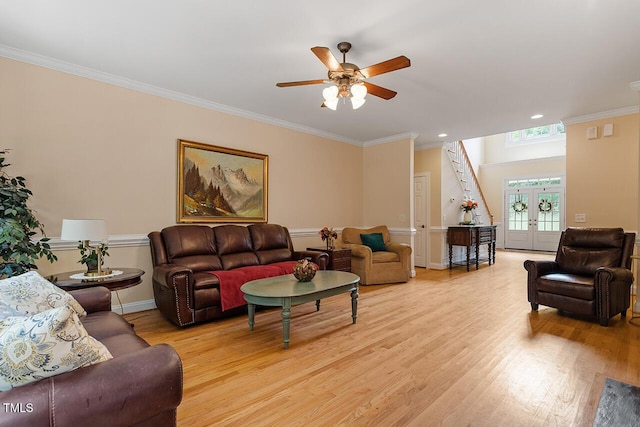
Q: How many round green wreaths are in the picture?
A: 2